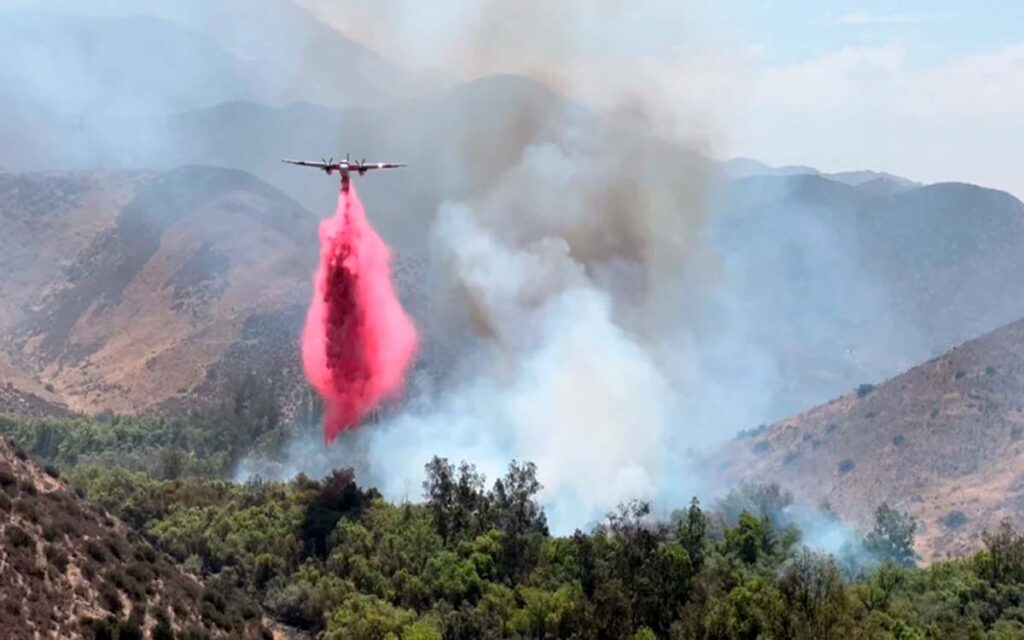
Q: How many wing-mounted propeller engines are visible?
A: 2